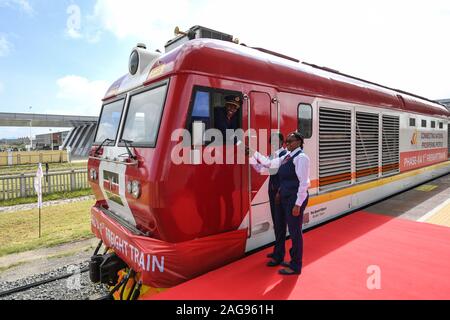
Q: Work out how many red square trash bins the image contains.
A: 0